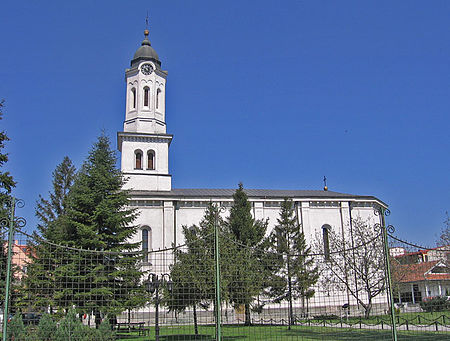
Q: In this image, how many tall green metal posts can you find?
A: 3